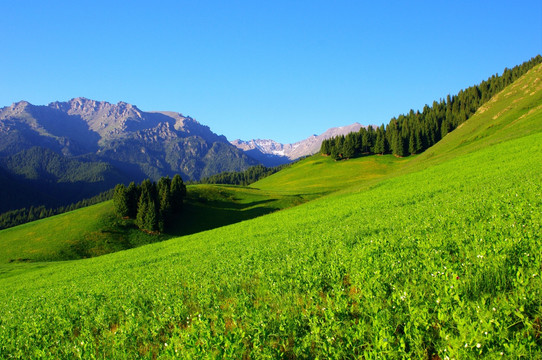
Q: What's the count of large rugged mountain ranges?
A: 2